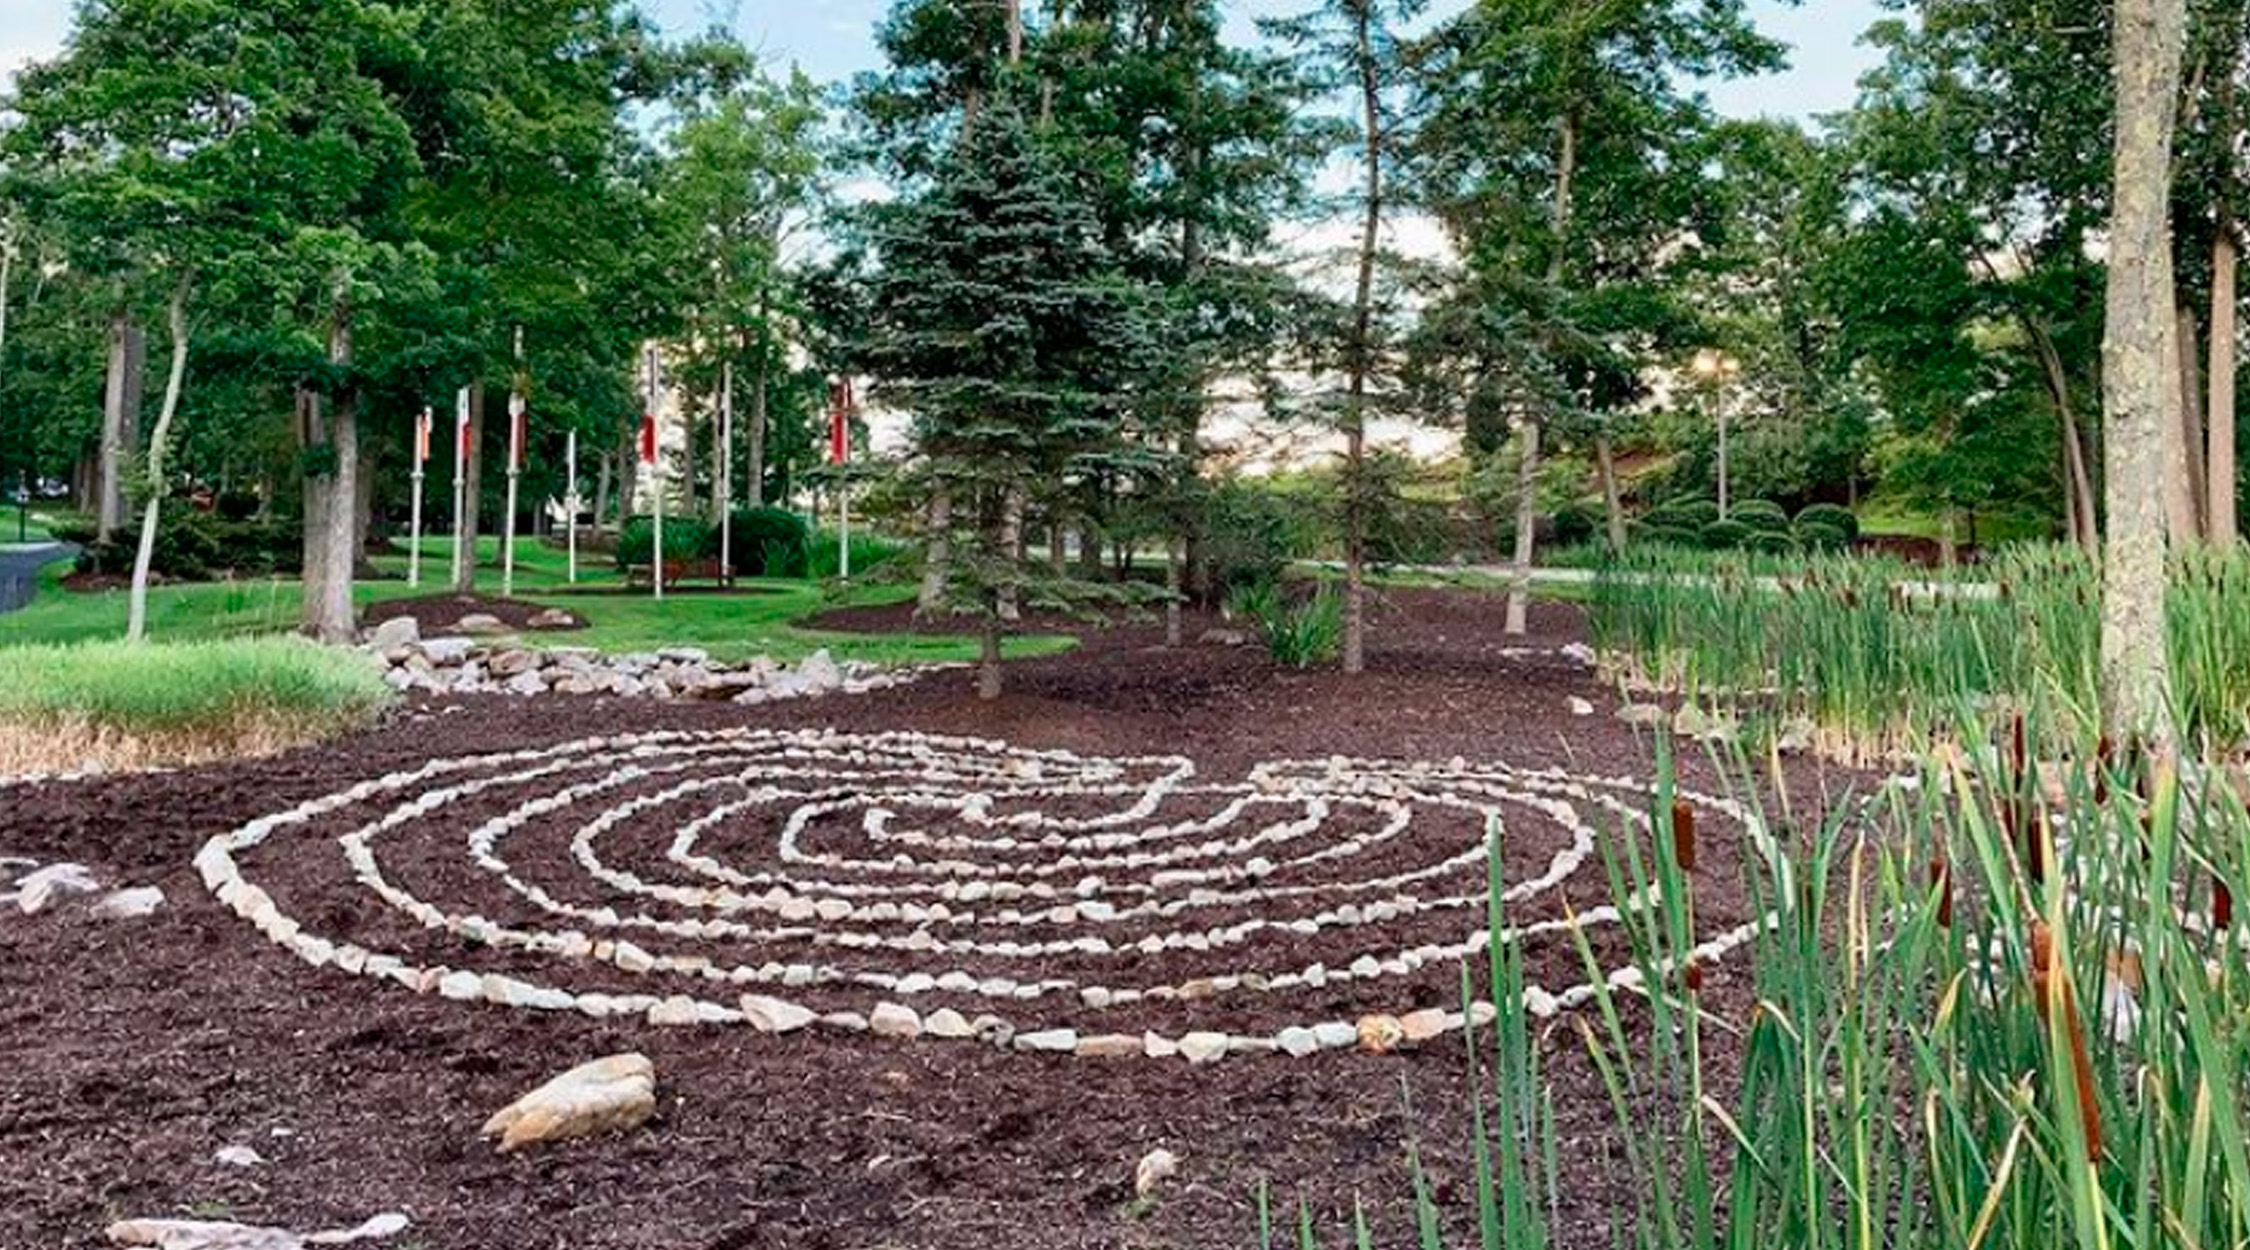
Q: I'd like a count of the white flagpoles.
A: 7